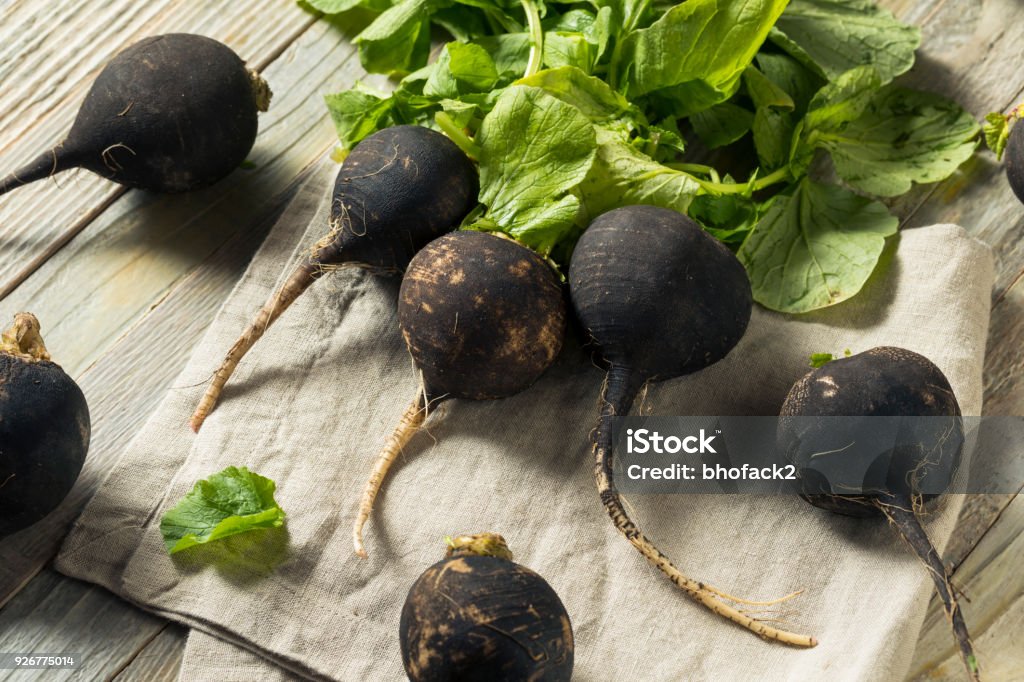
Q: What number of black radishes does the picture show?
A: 8